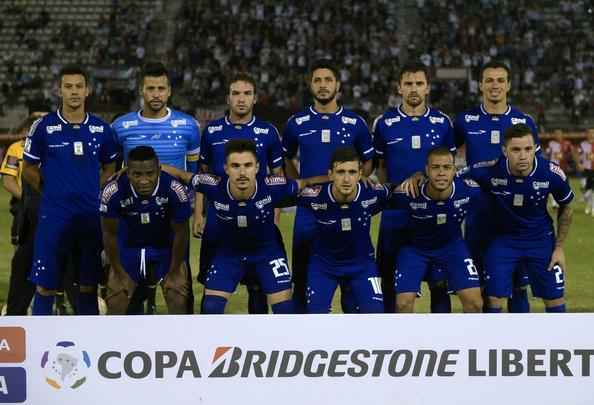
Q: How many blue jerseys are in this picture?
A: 11